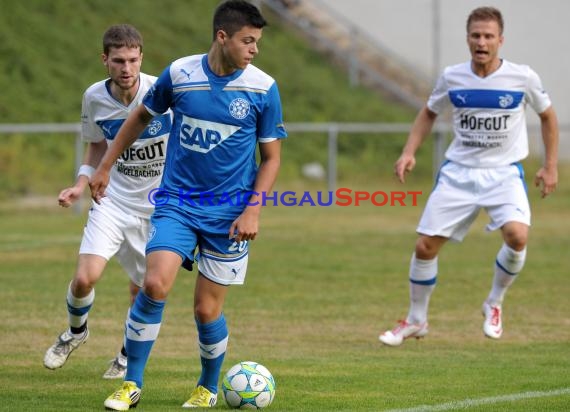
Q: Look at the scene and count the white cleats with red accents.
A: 2